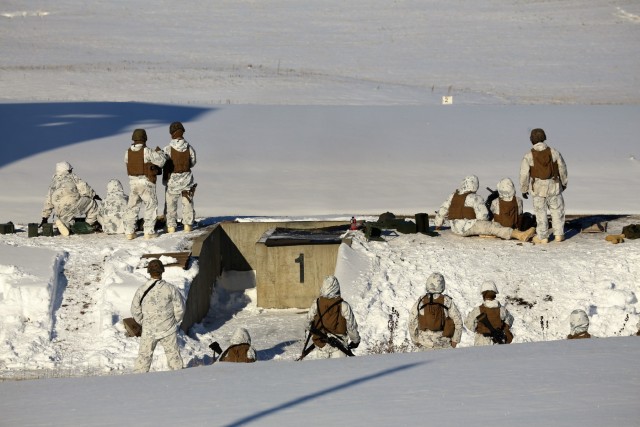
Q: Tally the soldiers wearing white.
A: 13